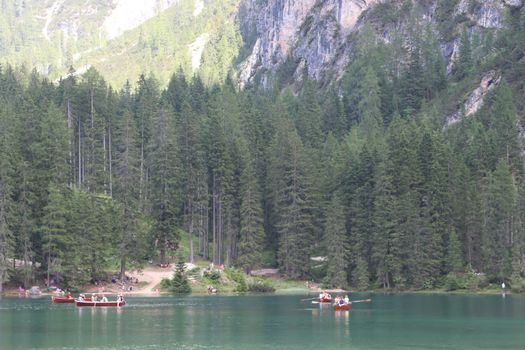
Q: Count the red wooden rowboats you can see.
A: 4